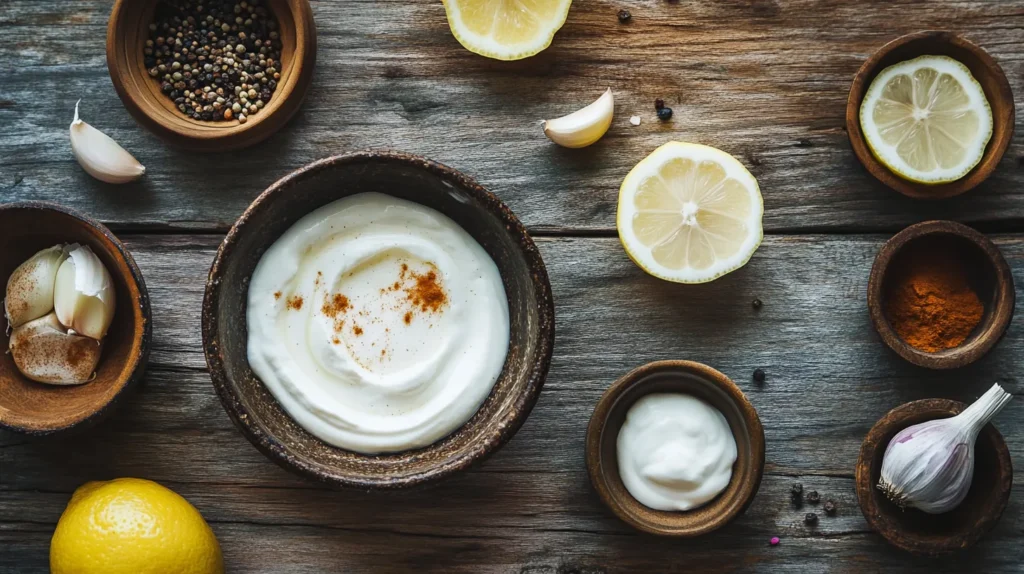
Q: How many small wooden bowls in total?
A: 6